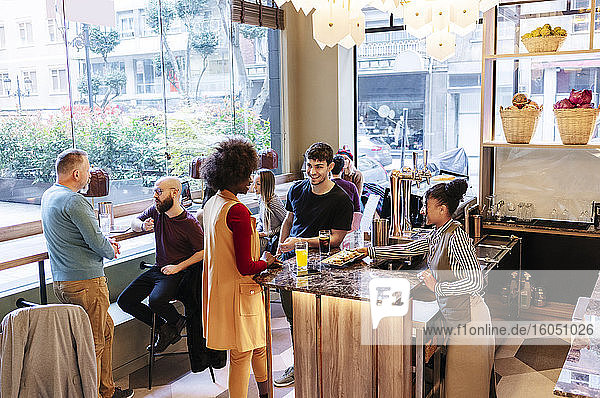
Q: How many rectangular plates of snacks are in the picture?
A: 1